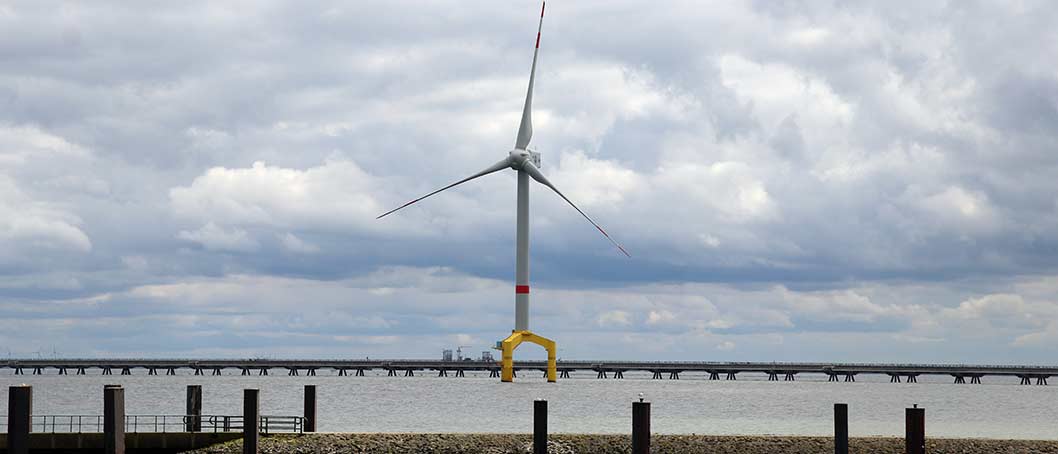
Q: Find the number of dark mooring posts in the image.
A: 9